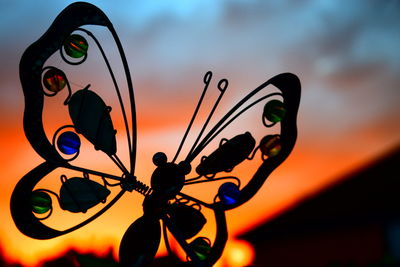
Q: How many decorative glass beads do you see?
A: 8